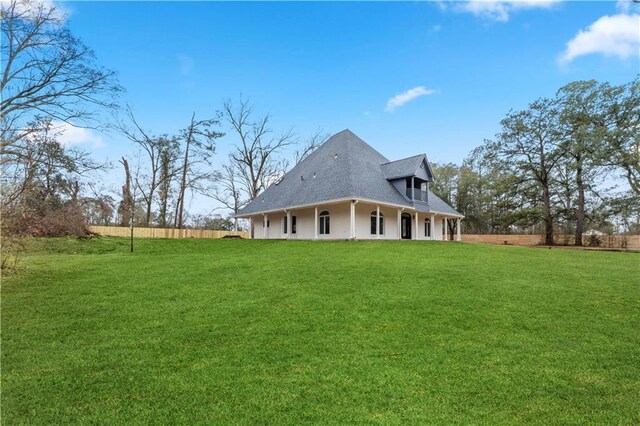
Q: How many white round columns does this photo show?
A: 11